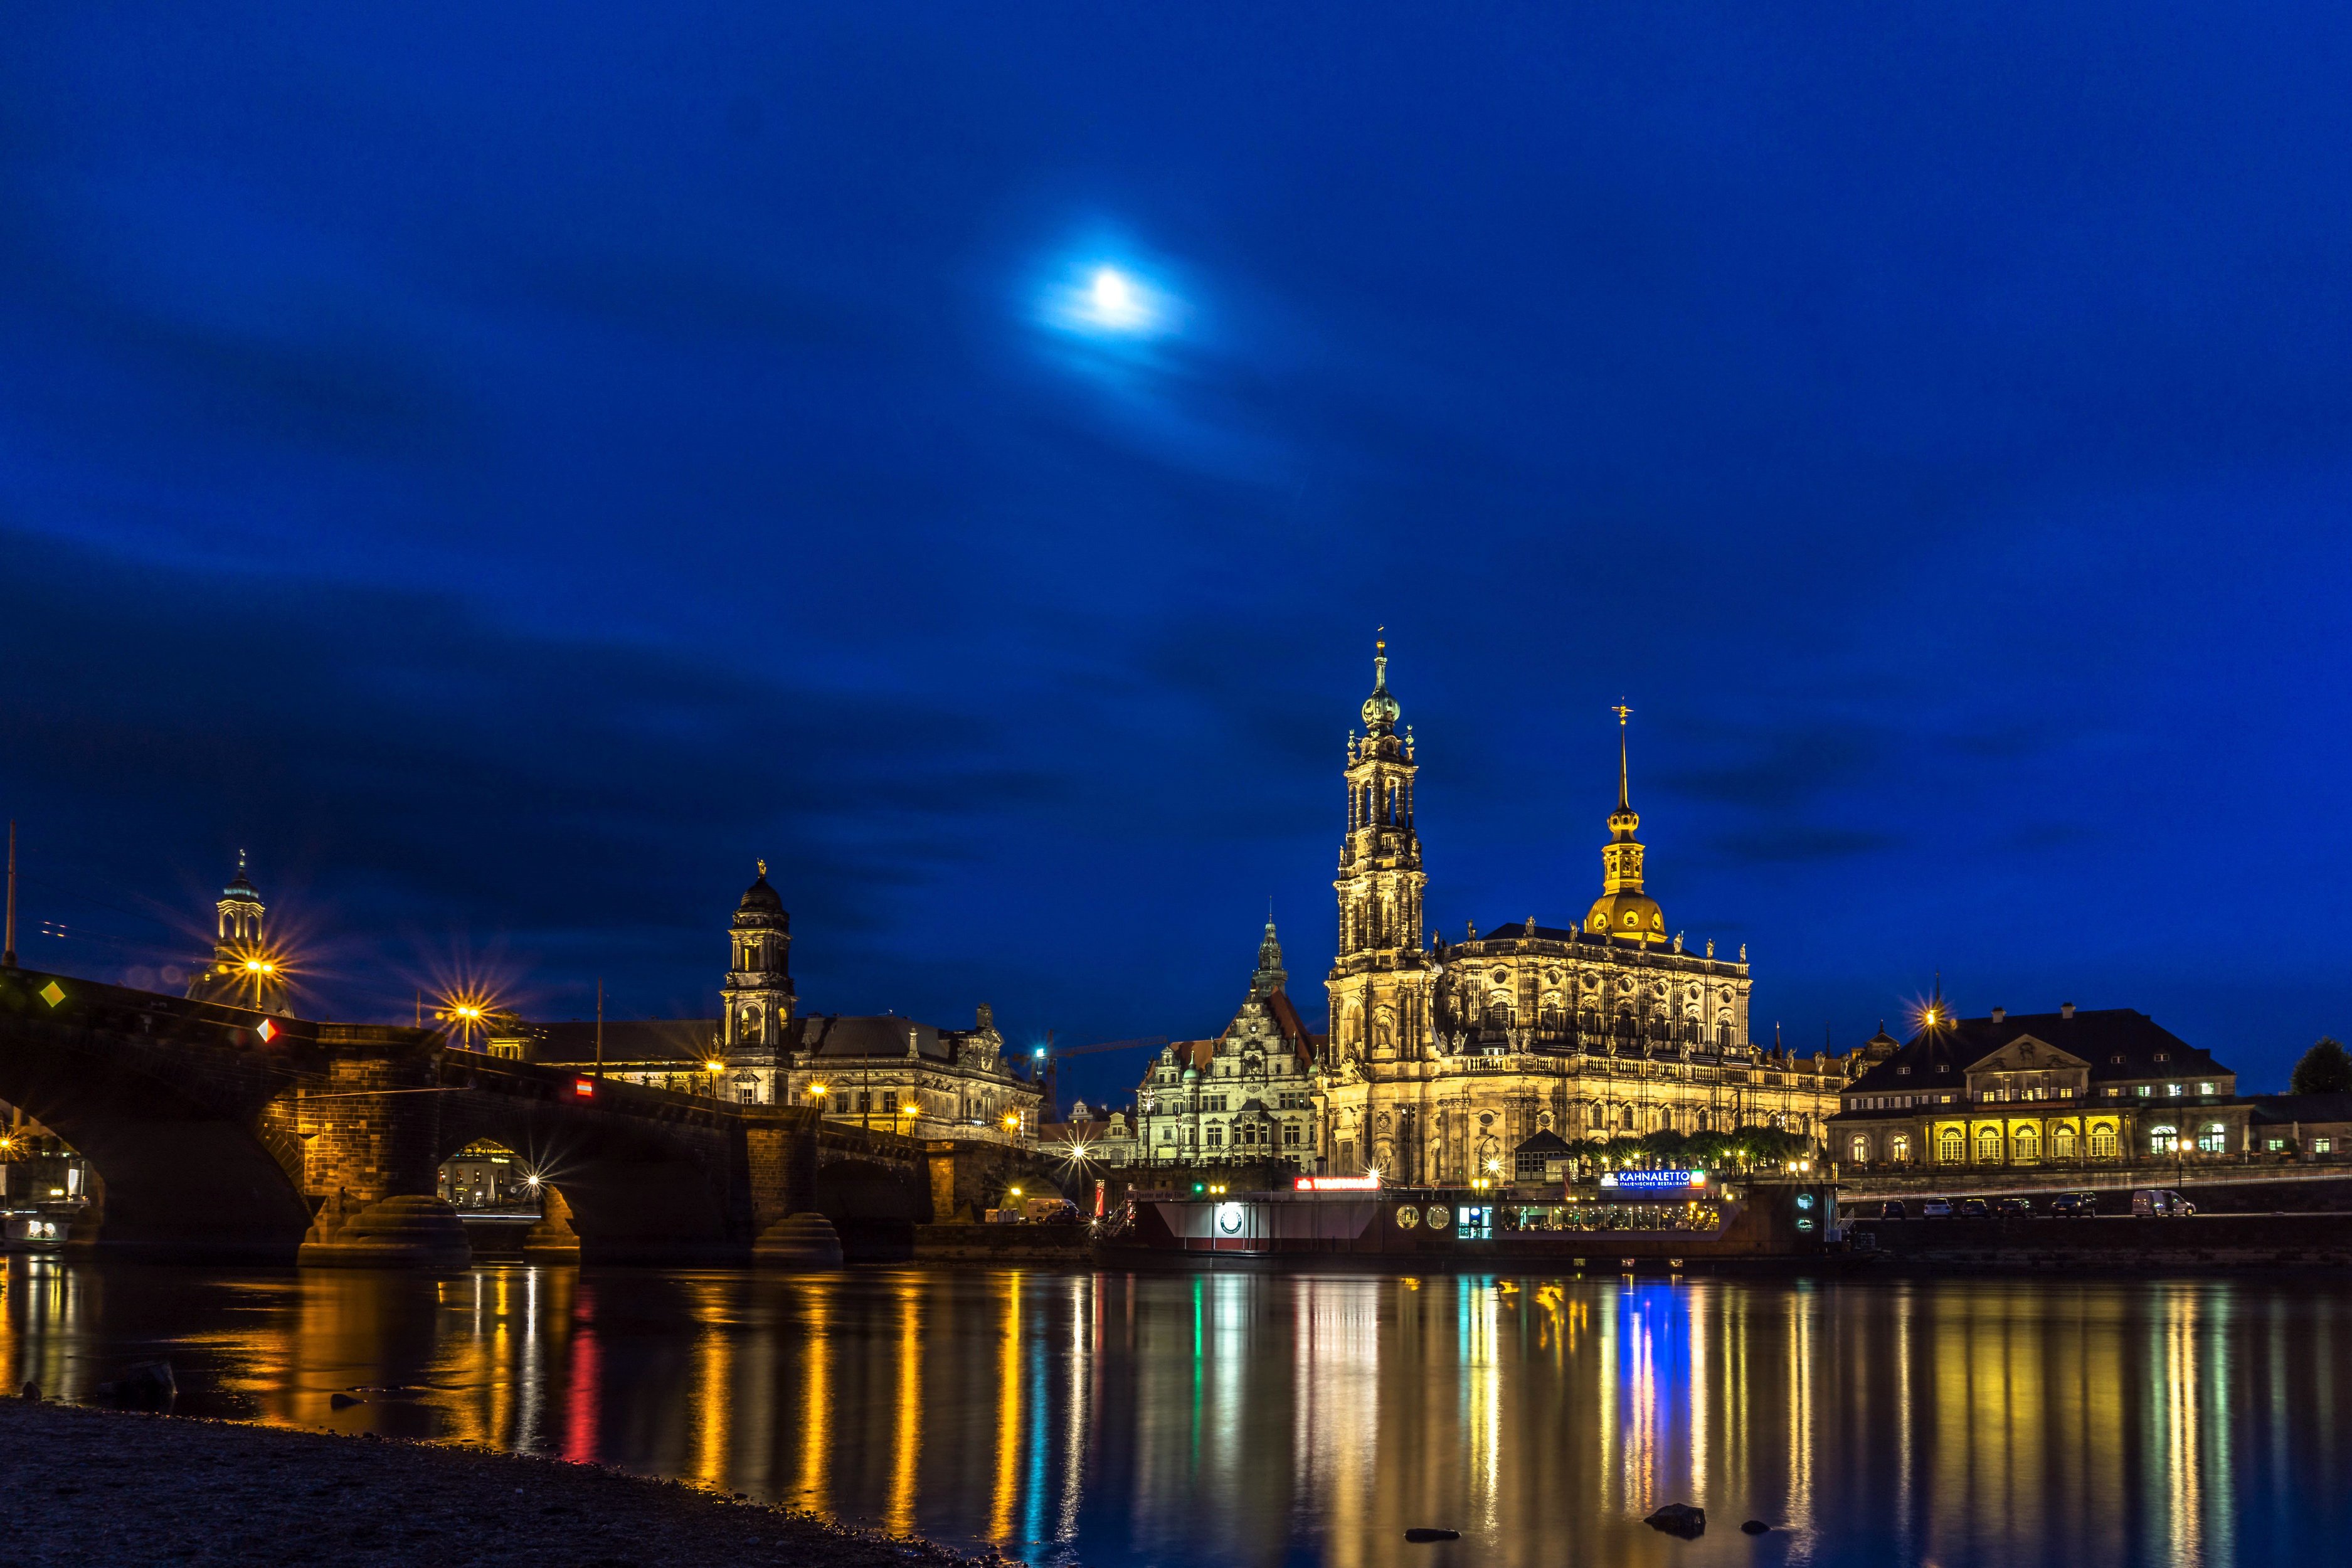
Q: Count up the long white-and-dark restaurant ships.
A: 1